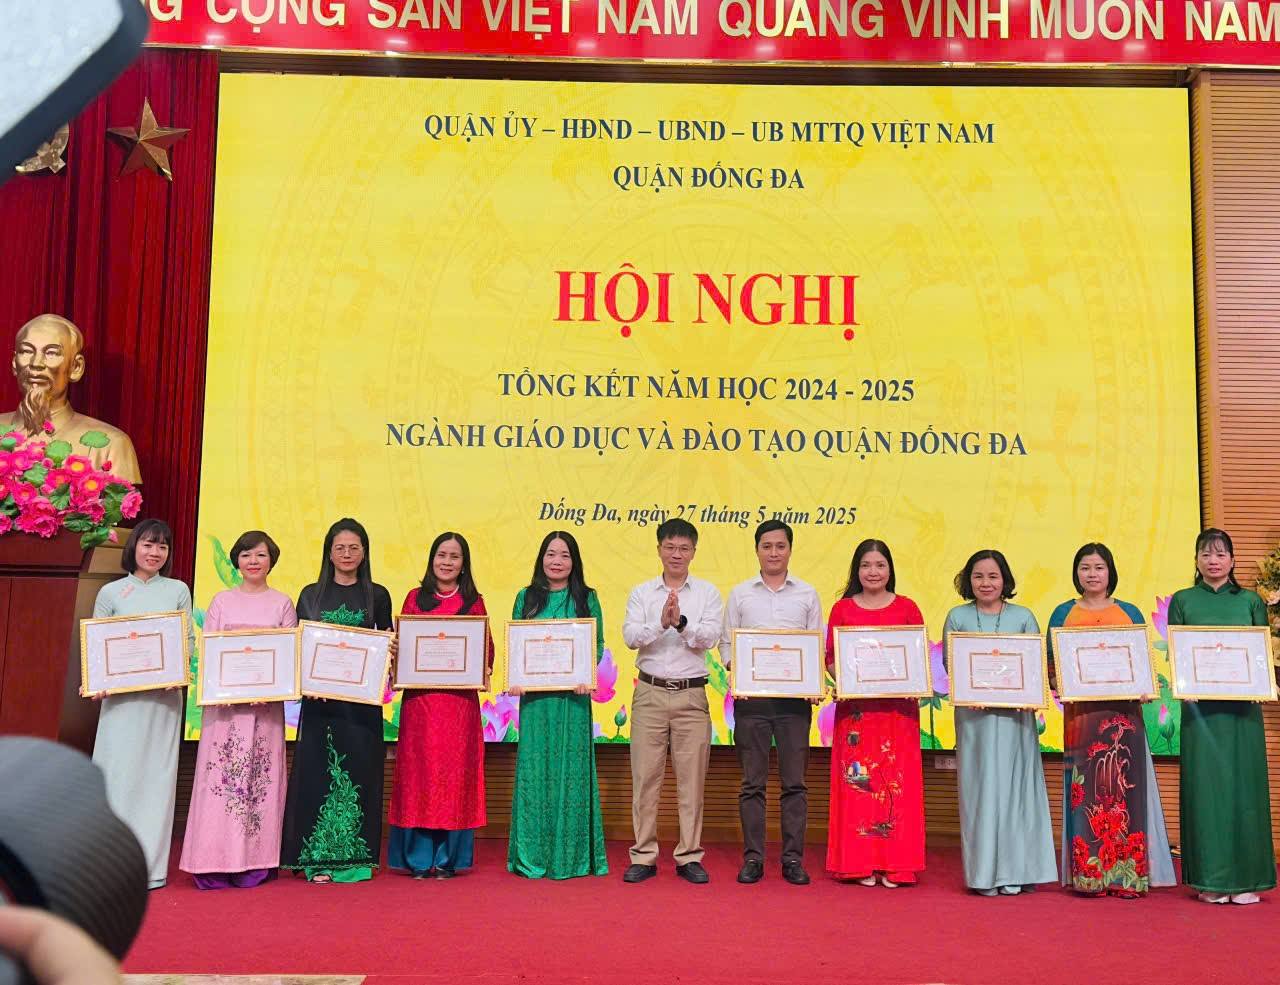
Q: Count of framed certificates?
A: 10